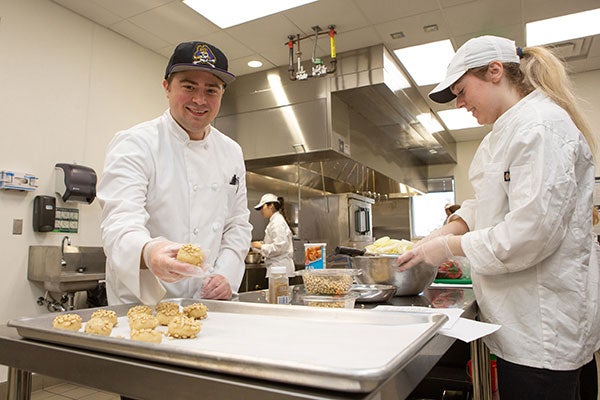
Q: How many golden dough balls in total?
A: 10